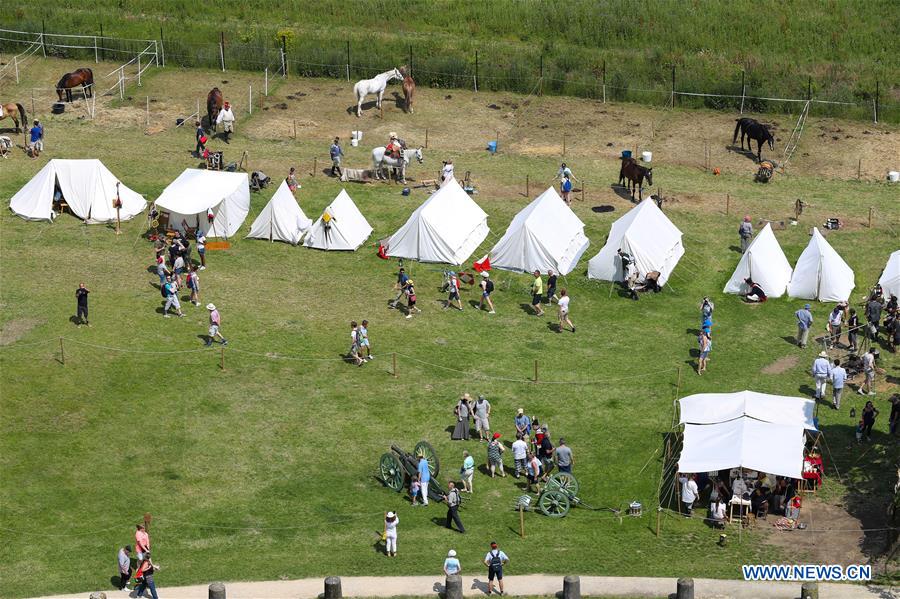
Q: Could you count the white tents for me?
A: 11